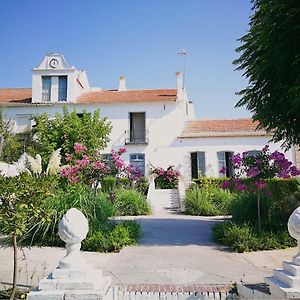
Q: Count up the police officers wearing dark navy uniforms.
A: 0